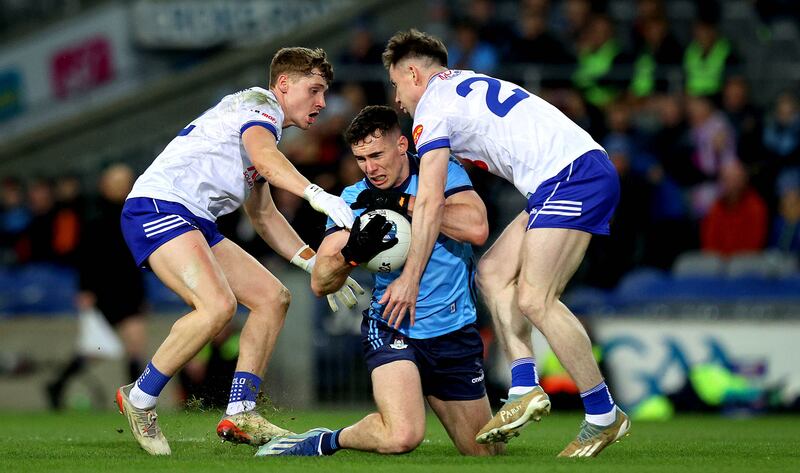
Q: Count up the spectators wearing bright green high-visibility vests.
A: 3